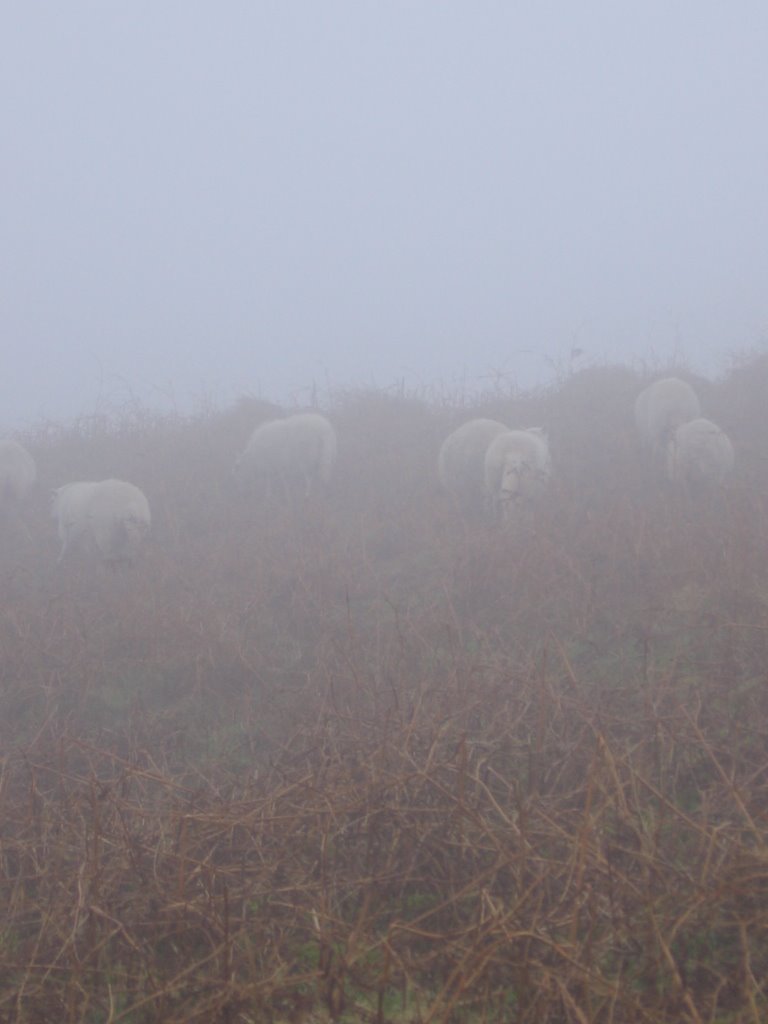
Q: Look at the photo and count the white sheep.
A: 7